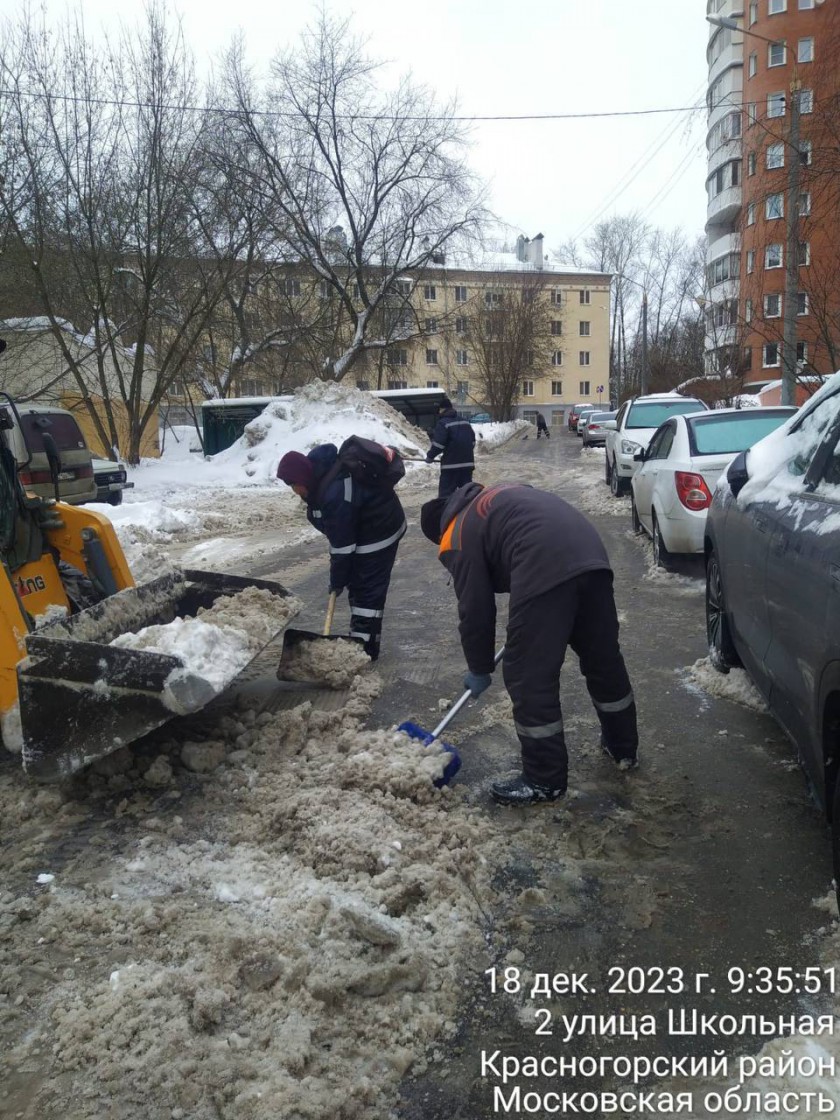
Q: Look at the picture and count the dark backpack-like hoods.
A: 1